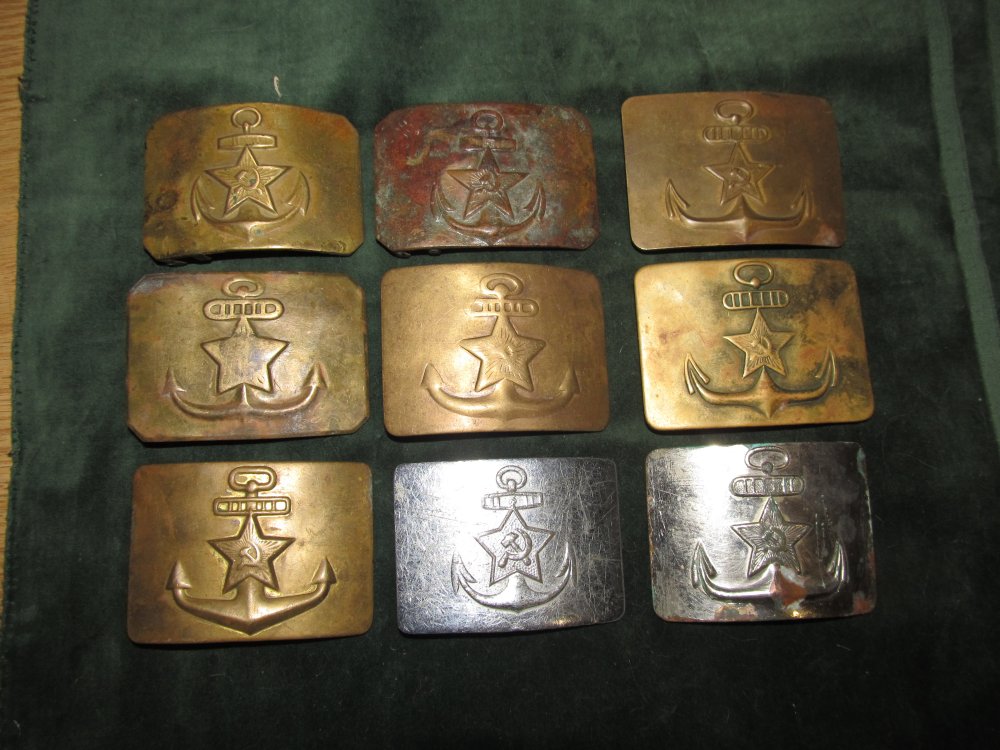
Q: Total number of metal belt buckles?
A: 9